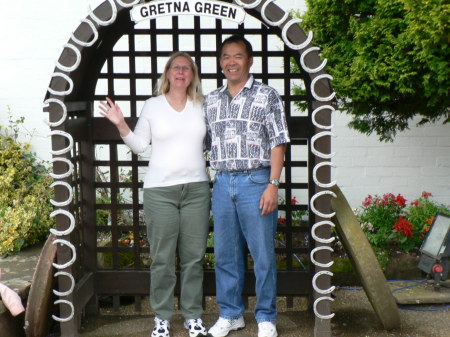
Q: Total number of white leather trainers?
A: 2